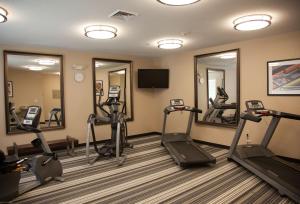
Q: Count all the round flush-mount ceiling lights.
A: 5